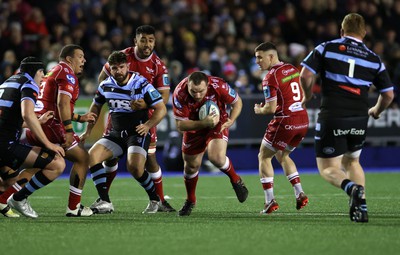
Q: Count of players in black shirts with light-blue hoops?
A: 3